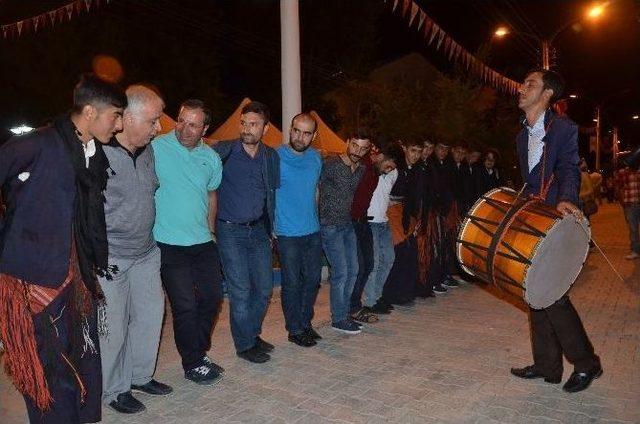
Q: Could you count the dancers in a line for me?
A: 14